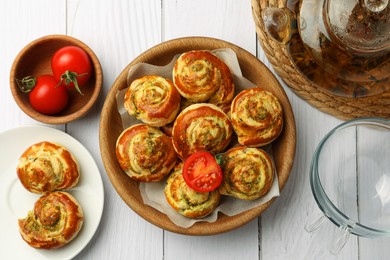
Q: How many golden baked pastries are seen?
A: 9